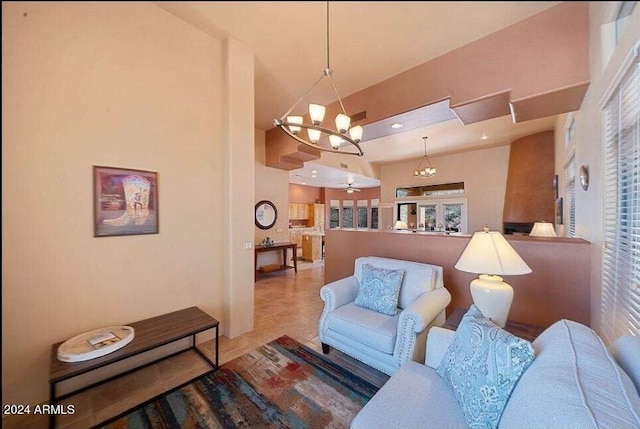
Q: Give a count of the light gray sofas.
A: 2